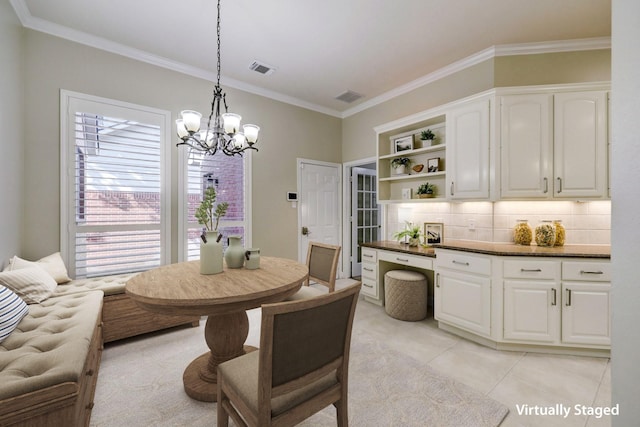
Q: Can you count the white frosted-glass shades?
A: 6